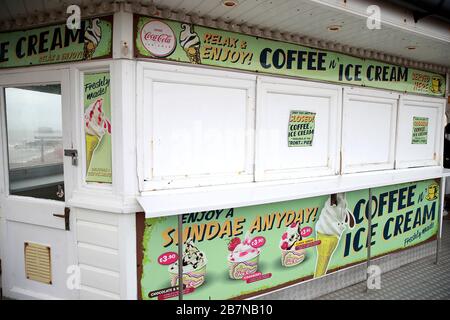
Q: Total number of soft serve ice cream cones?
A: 4